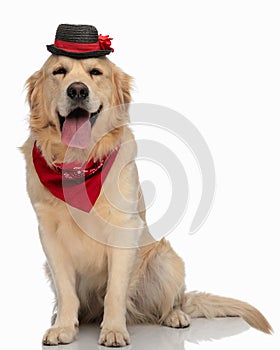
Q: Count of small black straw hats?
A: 1